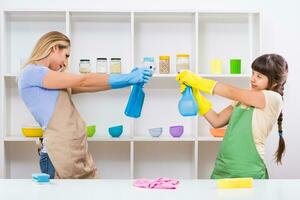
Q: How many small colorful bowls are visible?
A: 6